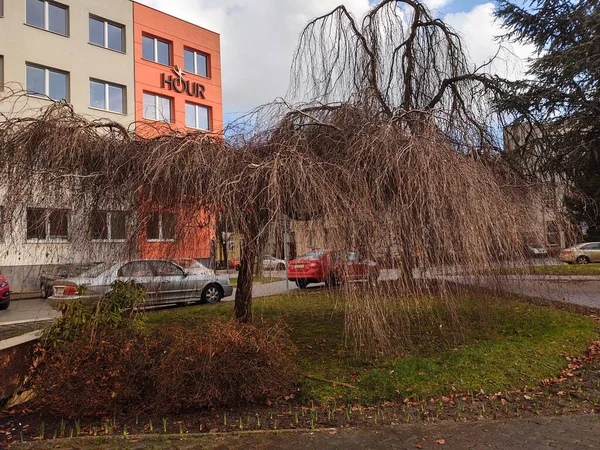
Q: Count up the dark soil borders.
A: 1